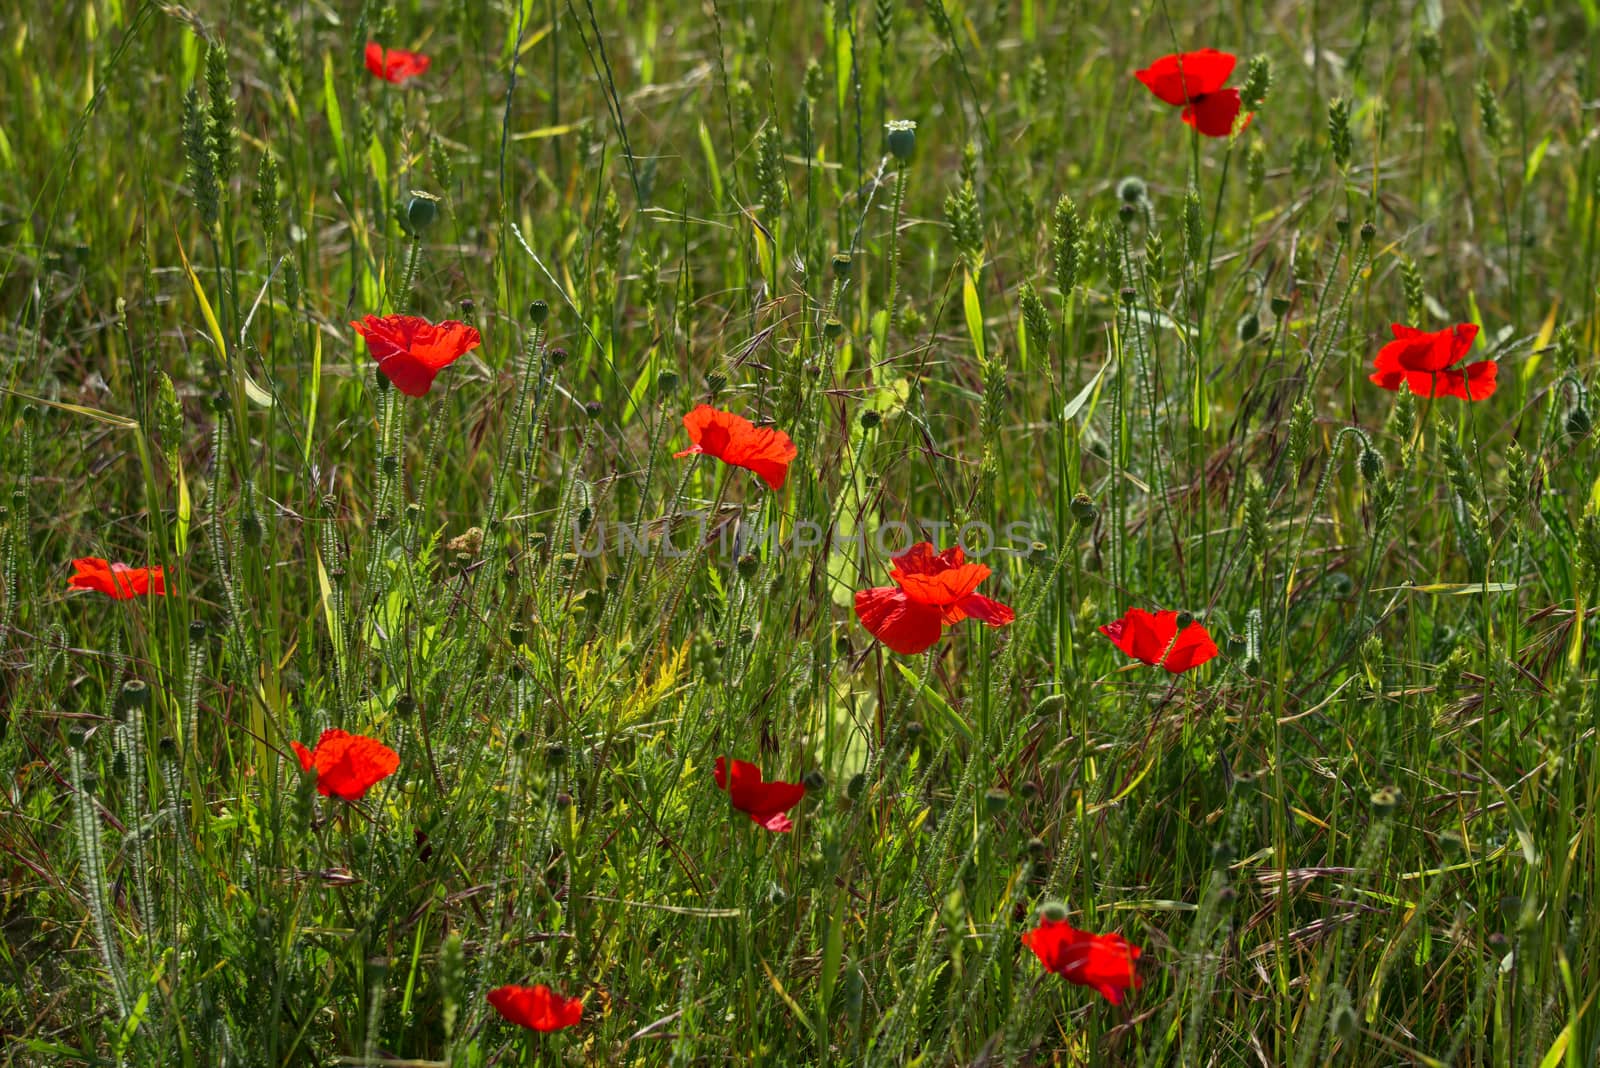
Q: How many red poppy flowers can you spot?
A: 12